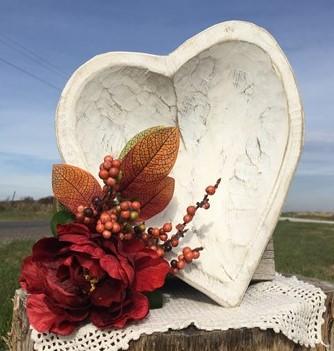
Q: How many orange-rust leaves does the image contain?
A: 3